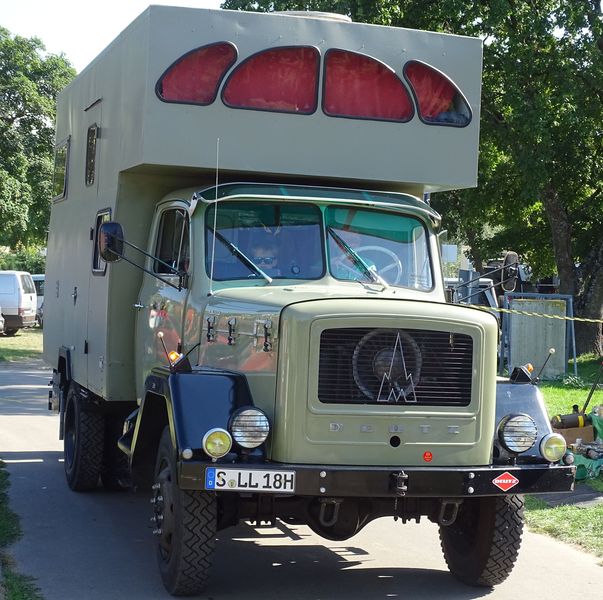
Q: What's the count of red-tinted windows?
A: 4